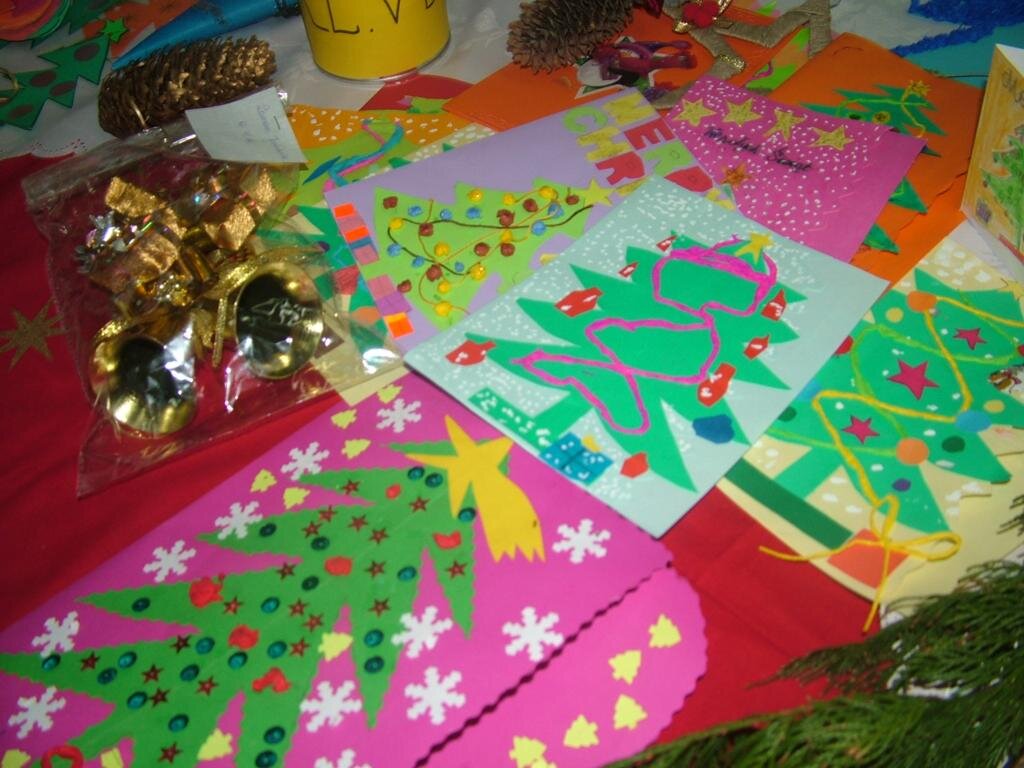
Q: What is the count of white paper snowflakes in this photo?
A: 12